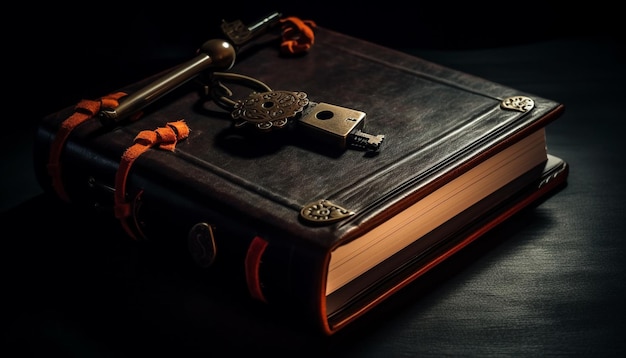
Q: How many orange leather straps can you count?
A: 4